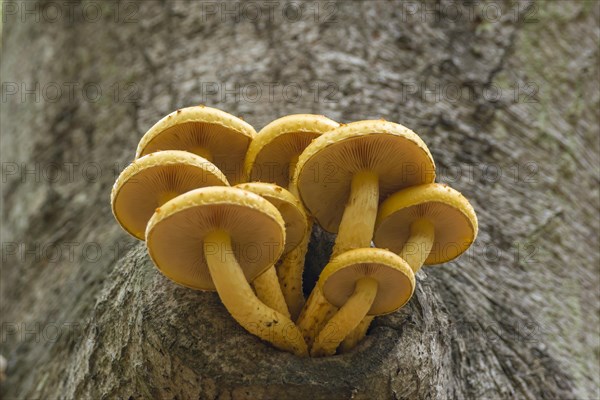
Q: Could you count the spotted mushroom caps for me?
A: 8